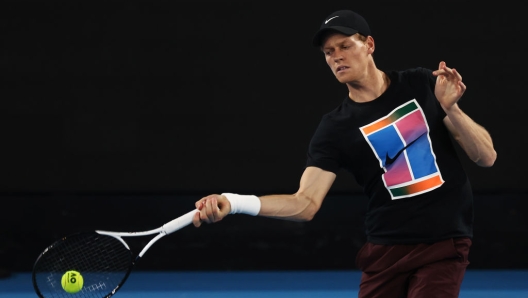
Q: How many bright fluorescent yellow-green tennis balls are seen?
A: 1